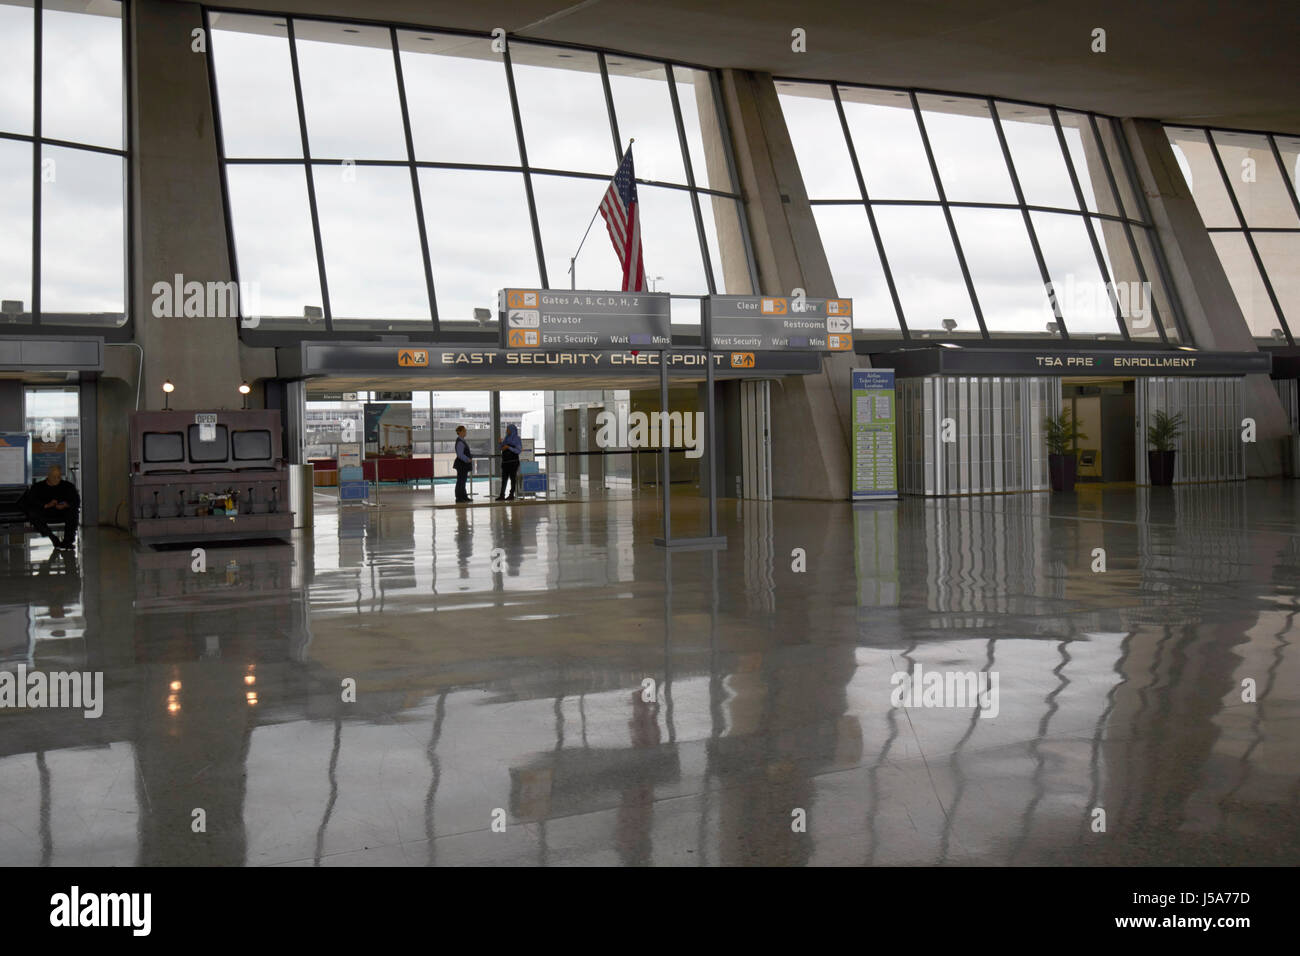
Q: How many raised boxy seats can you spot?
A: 3